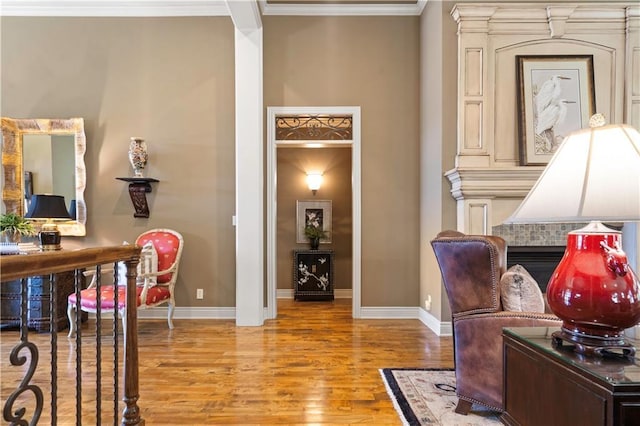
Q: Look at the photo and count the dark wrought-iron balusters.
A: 5